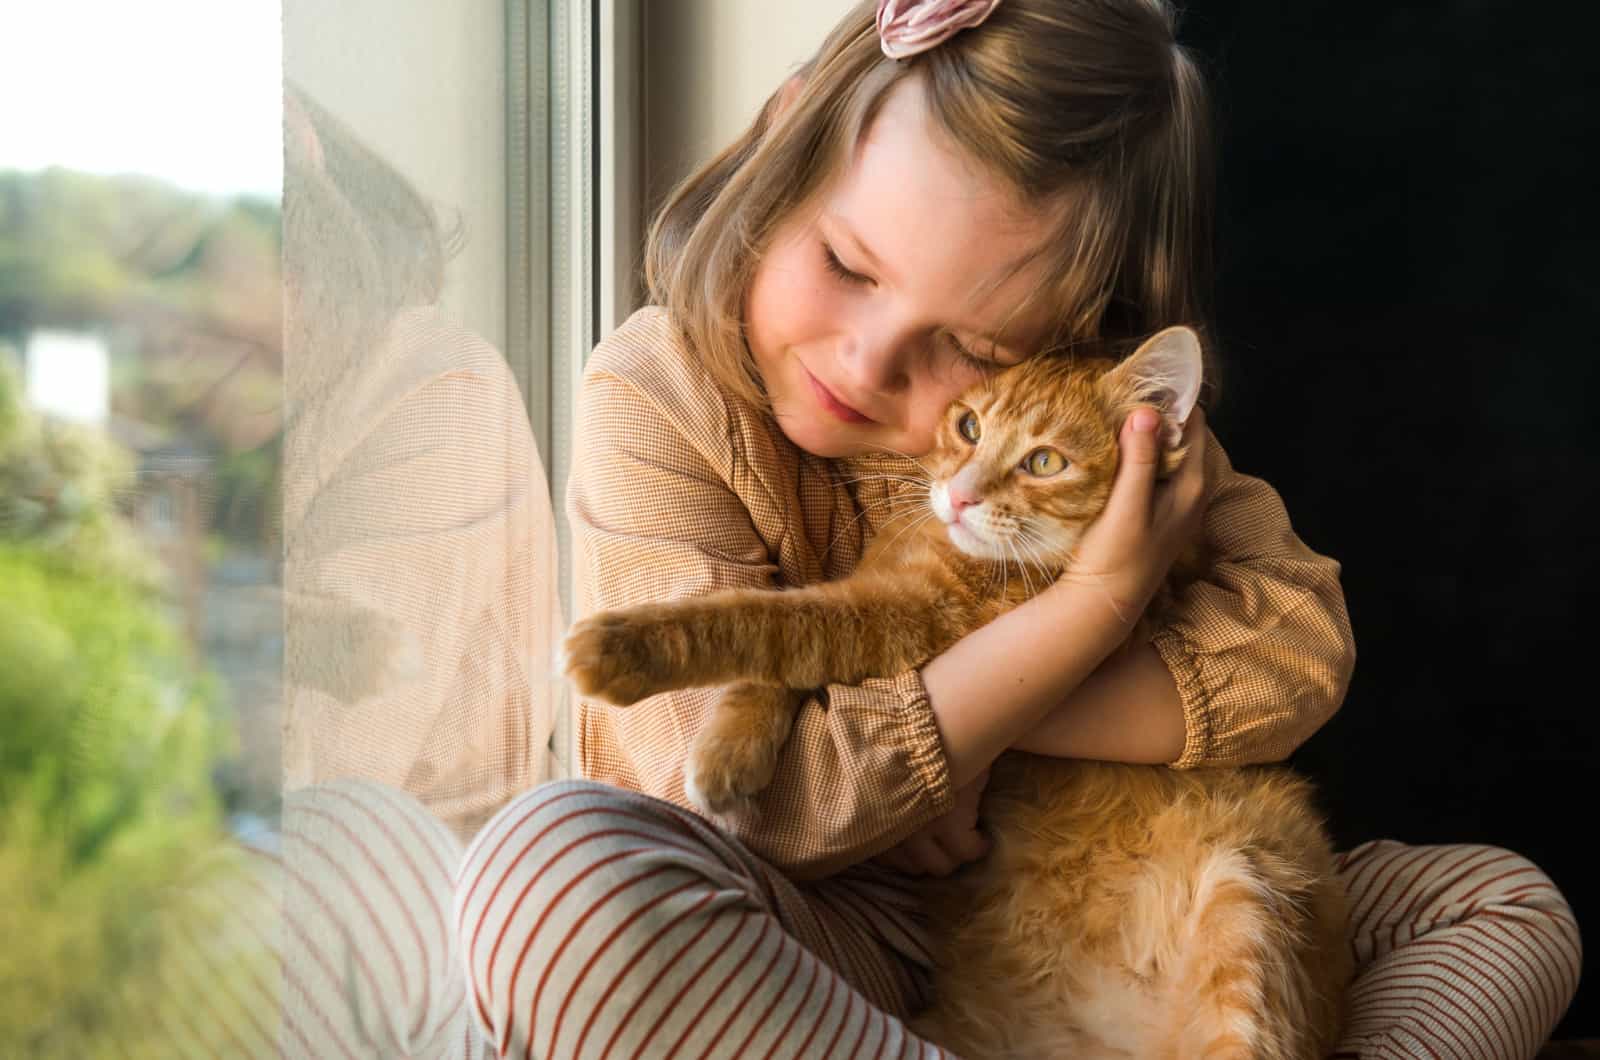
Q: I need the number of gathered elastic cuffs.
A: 2